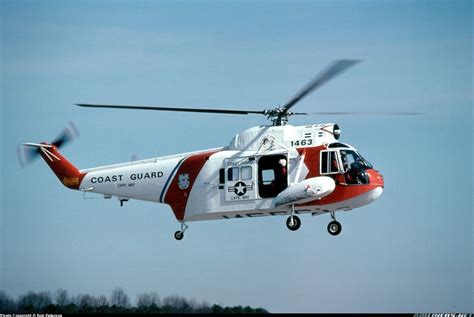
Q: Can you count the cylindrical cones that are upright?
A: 0